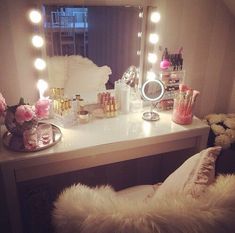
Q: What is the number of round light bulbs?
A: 8